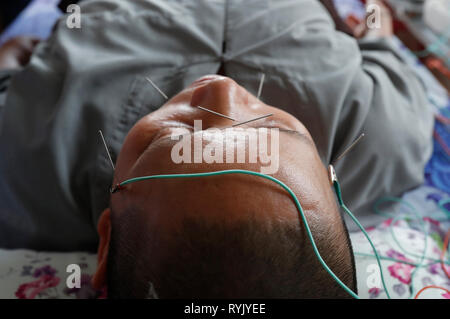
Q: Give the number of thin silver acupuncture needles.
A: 6